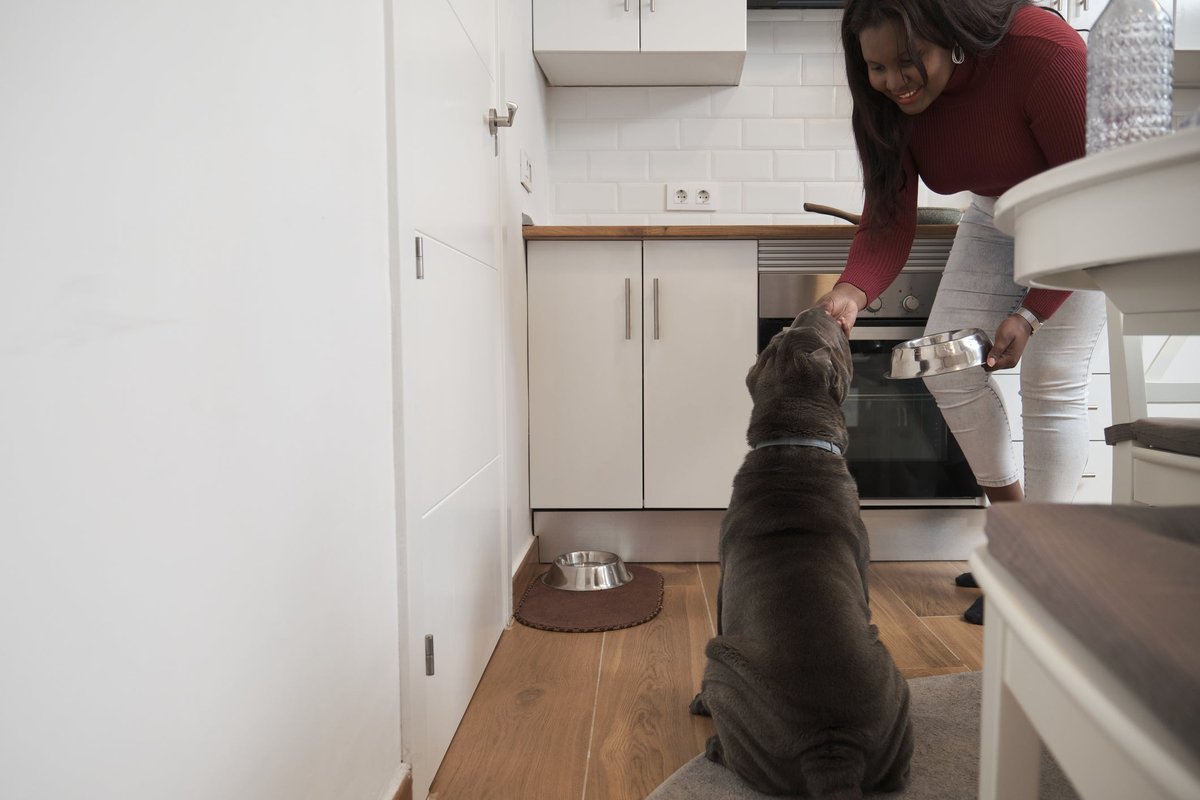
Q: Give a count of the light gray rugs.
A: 1